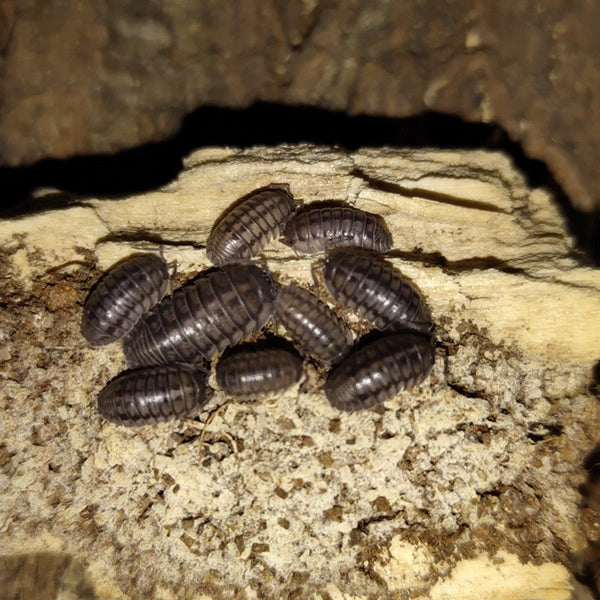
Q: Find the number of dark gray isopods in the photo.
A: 9